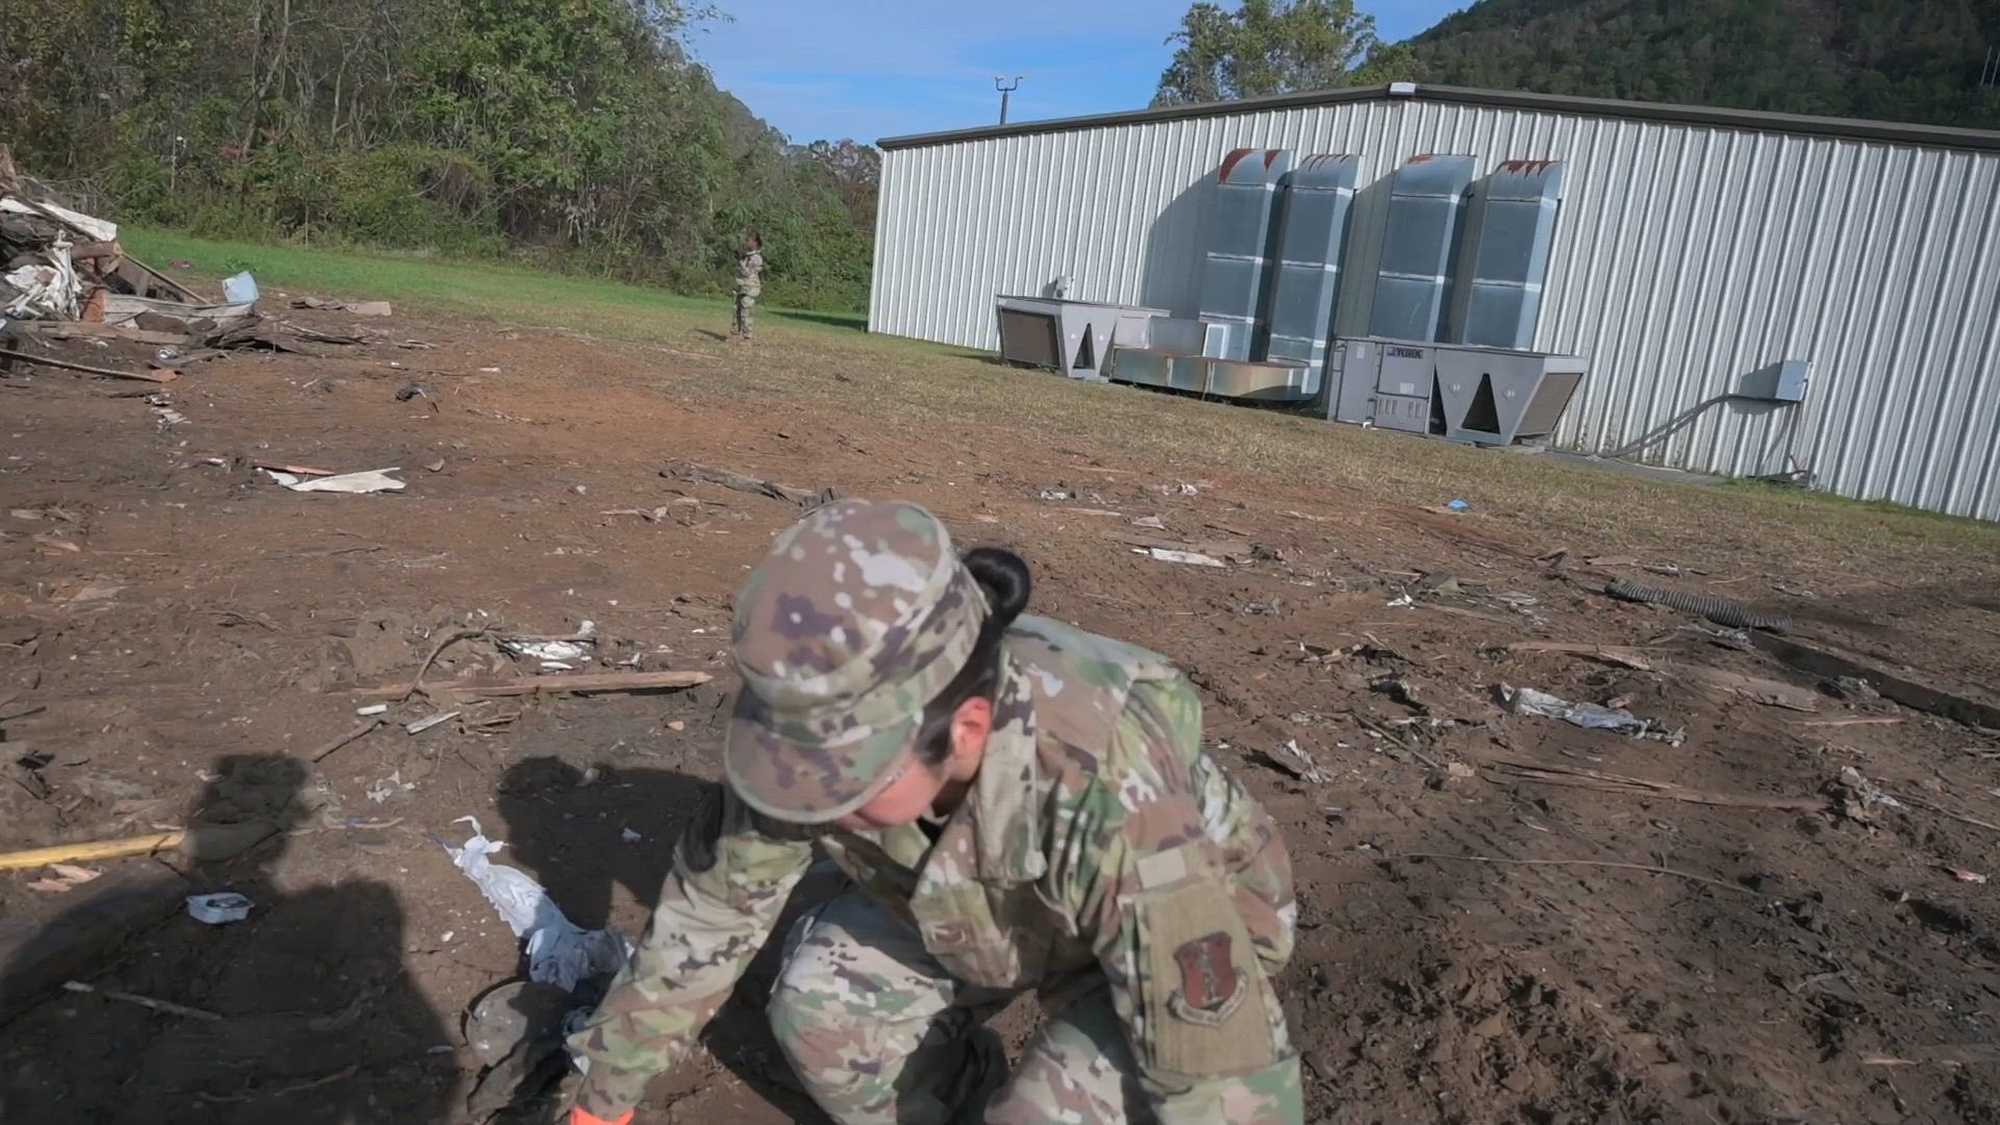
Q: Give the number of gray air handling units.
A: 2